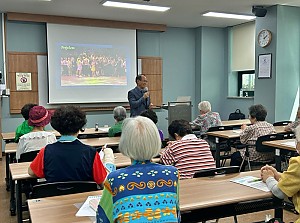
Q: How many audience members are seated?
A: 11